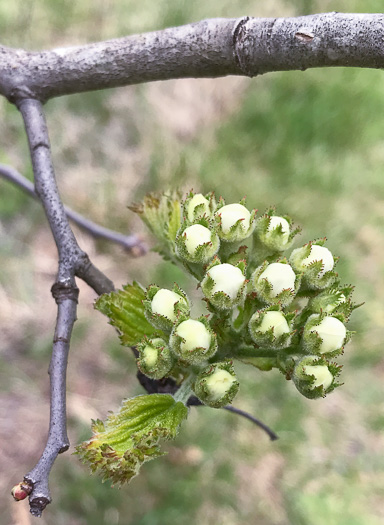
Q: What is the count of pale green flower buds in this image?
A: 15